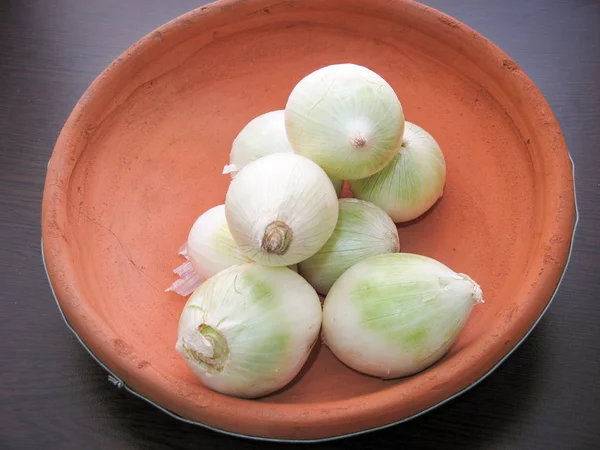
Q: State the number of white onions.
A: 8